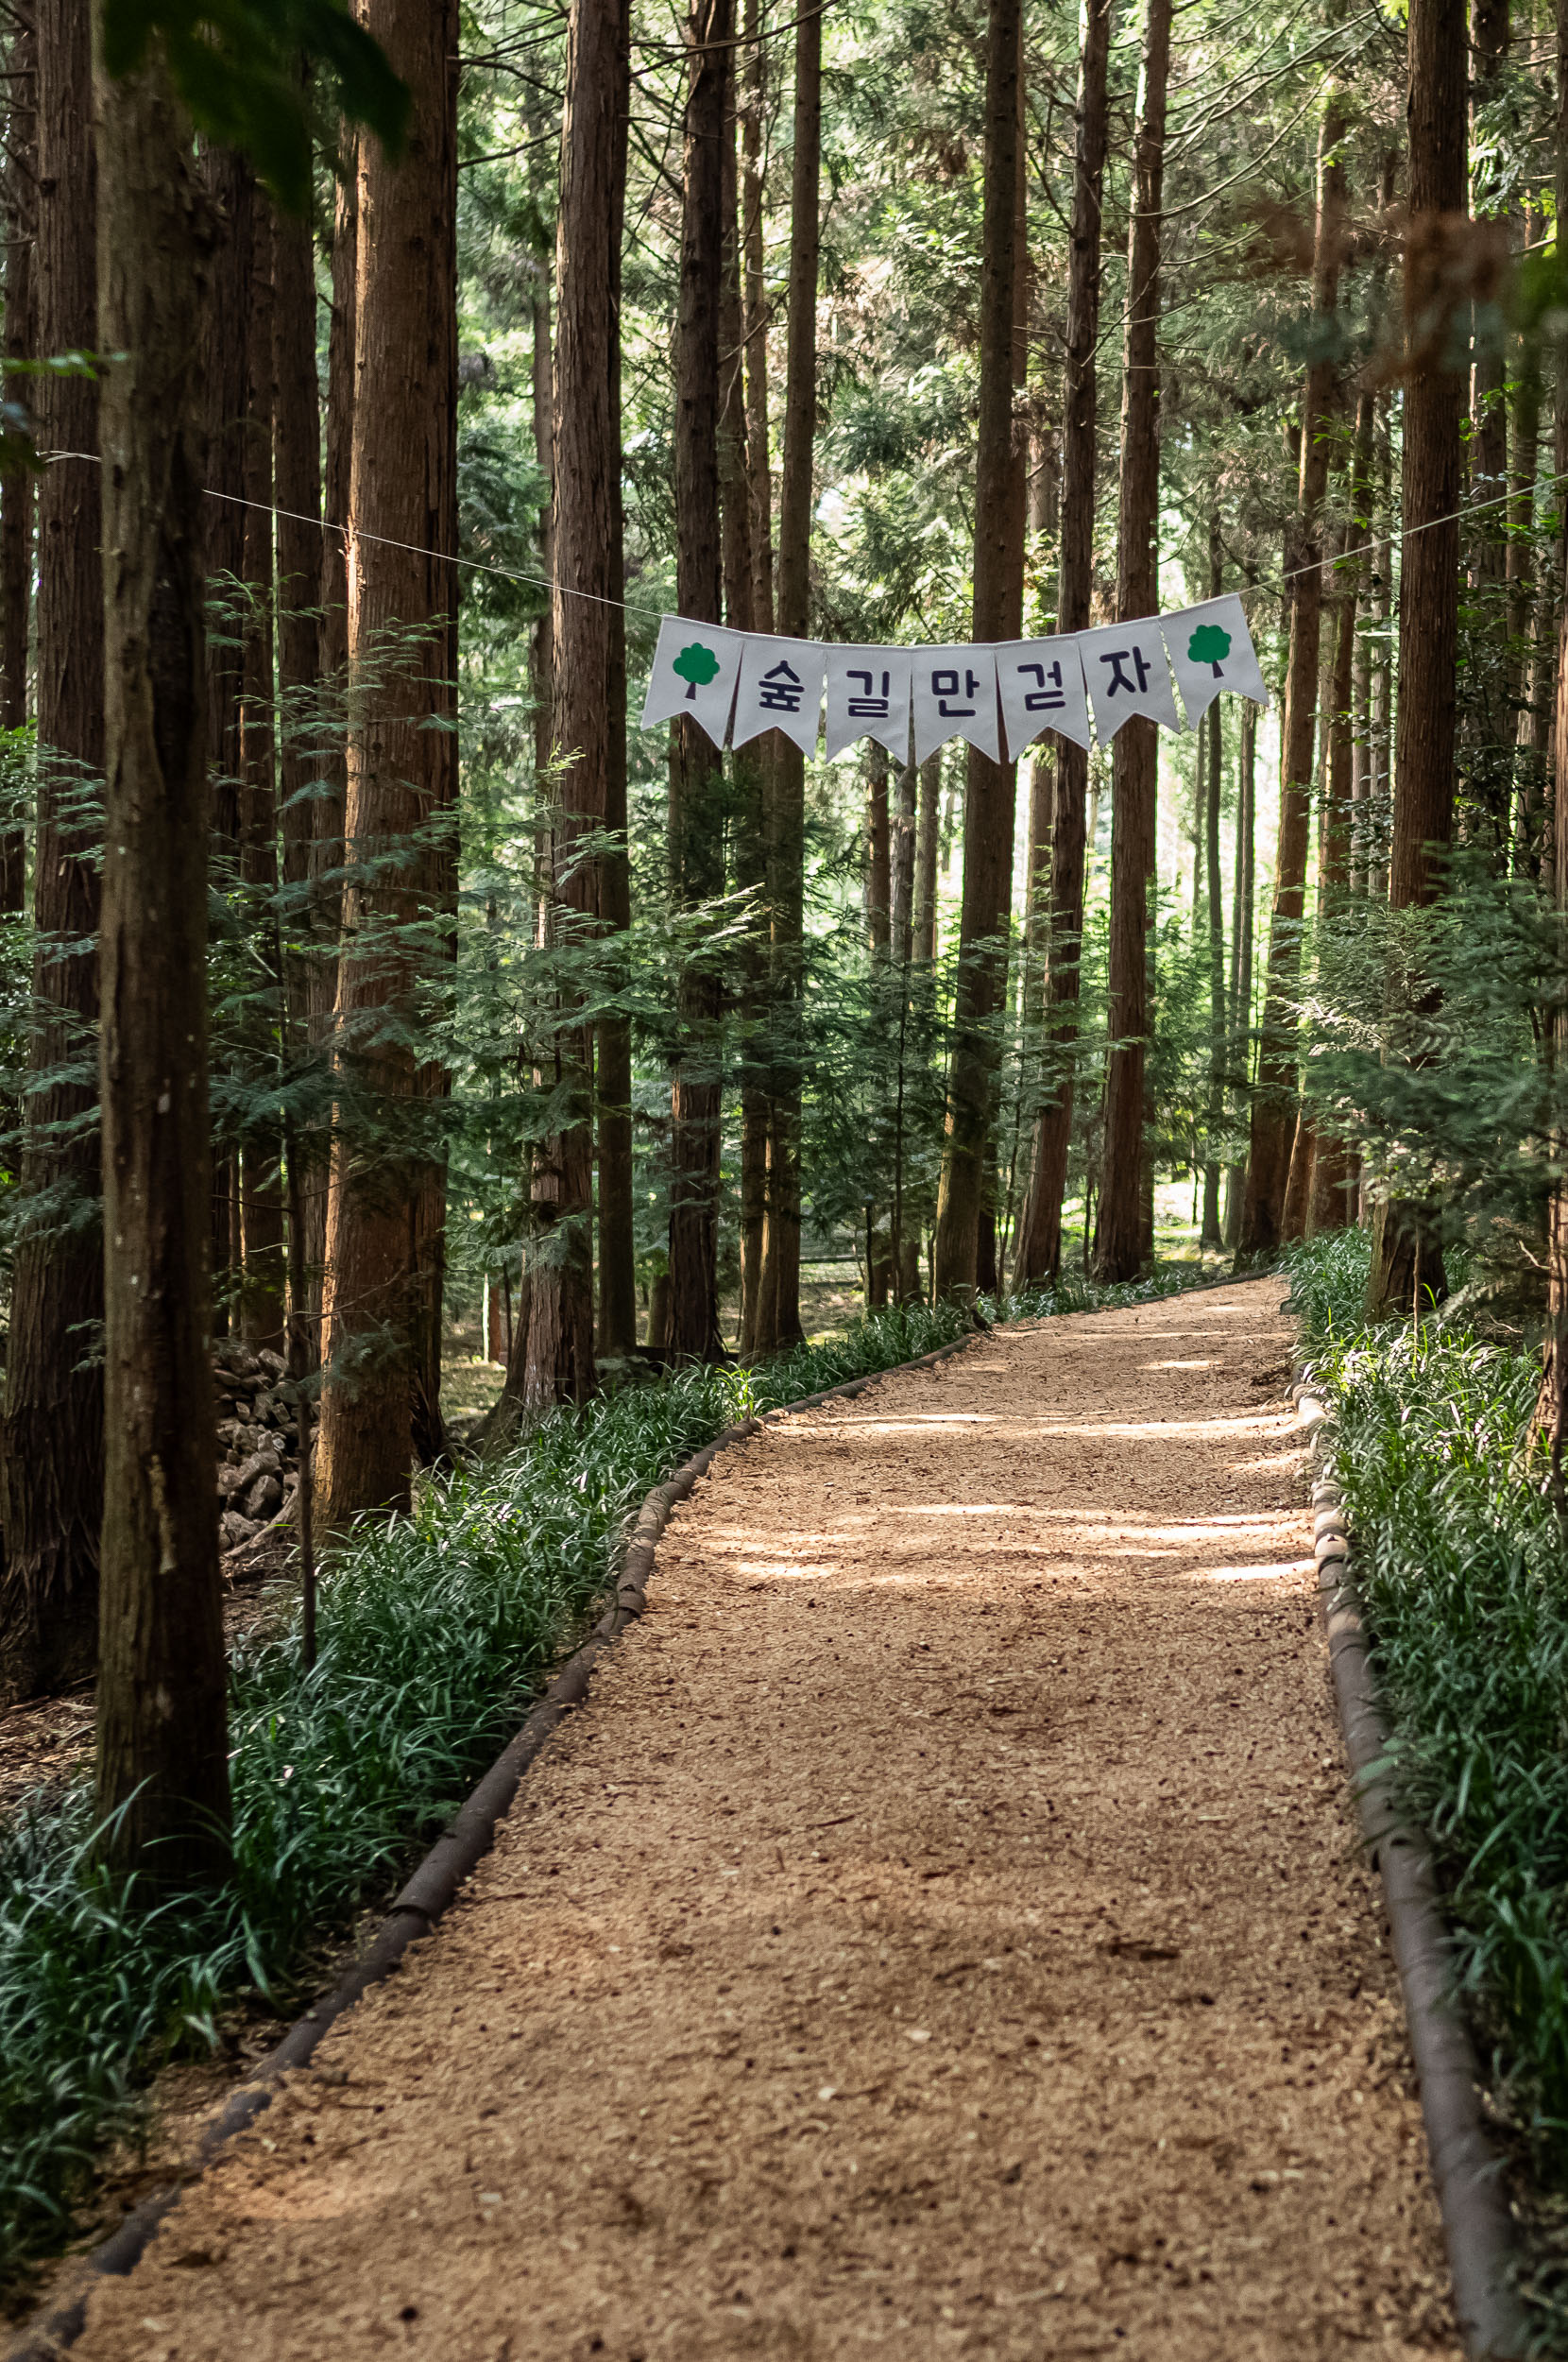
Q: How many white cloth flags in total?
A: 7